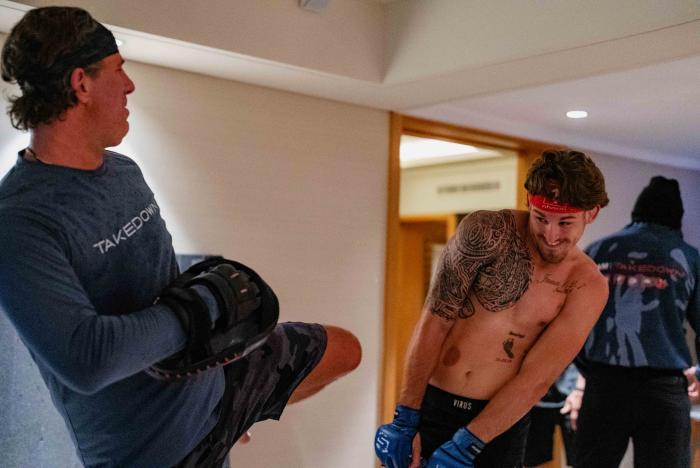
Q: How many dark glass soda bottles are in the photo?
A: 0